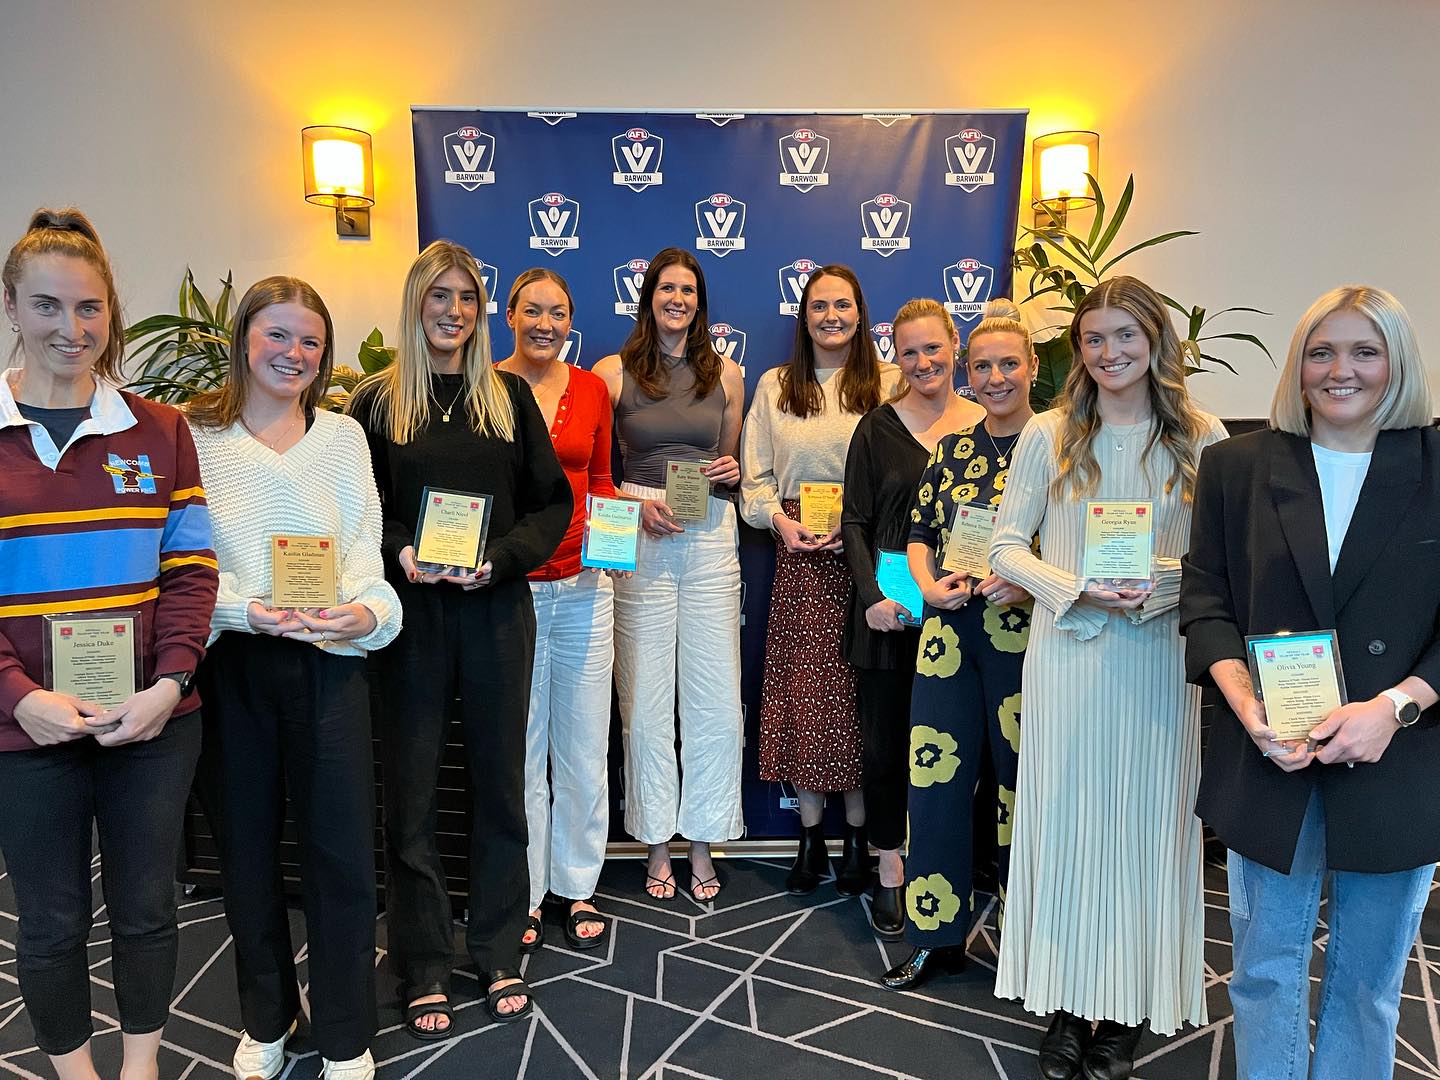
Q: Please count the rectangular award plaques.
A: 10